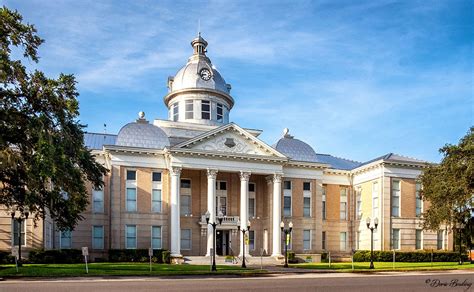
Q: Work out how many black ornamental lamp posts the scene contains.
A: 6